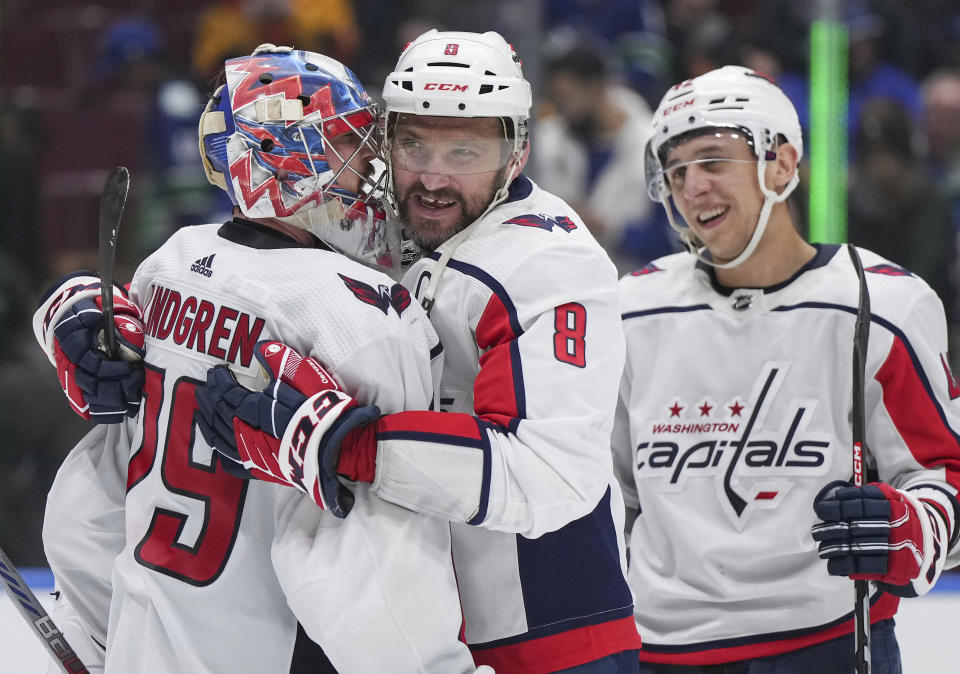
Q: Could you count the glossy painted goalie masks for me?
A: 1